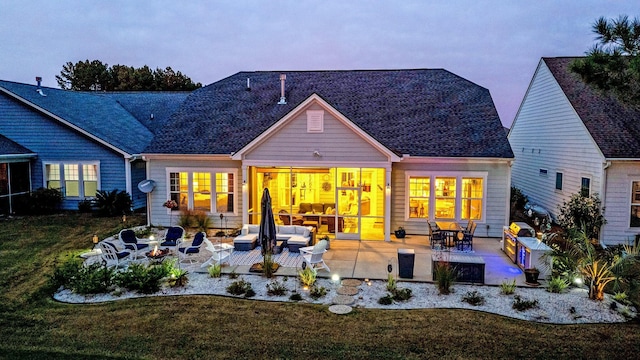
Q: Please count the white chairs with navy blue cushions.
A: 4